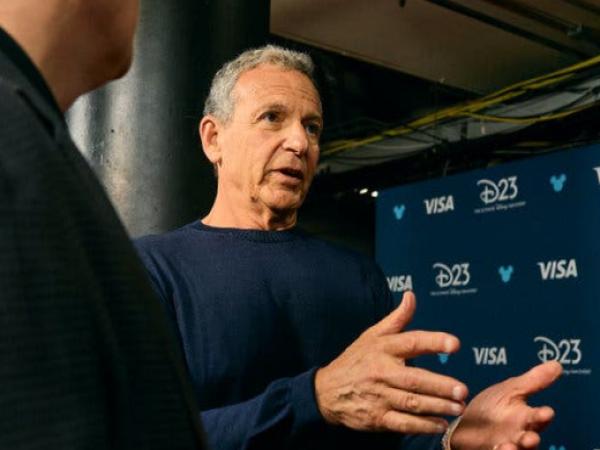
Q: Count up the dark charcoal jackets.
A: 1